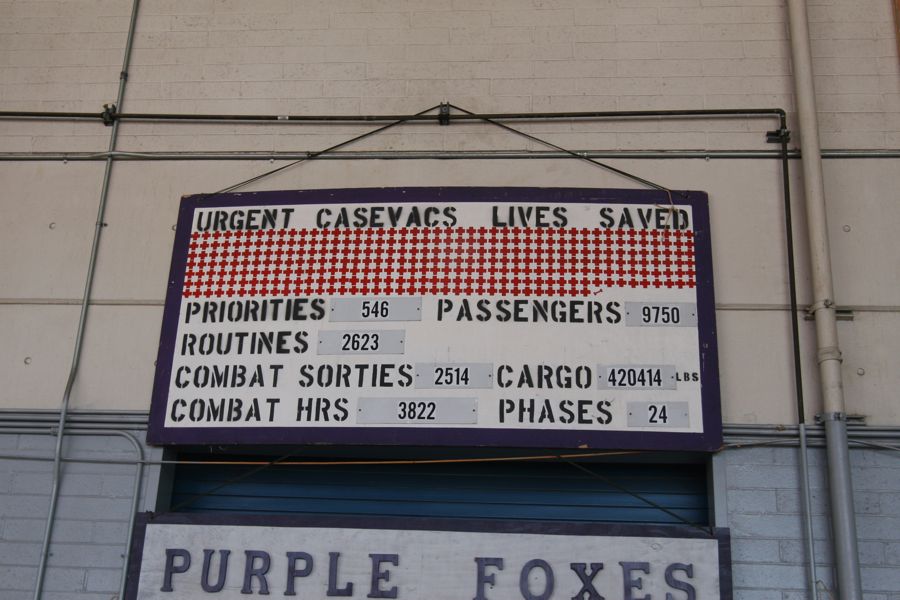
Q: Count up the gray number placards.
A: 7